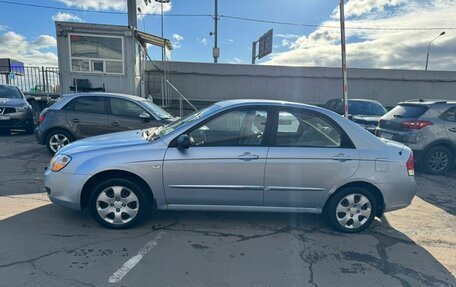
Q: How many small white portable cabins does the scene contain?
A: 1